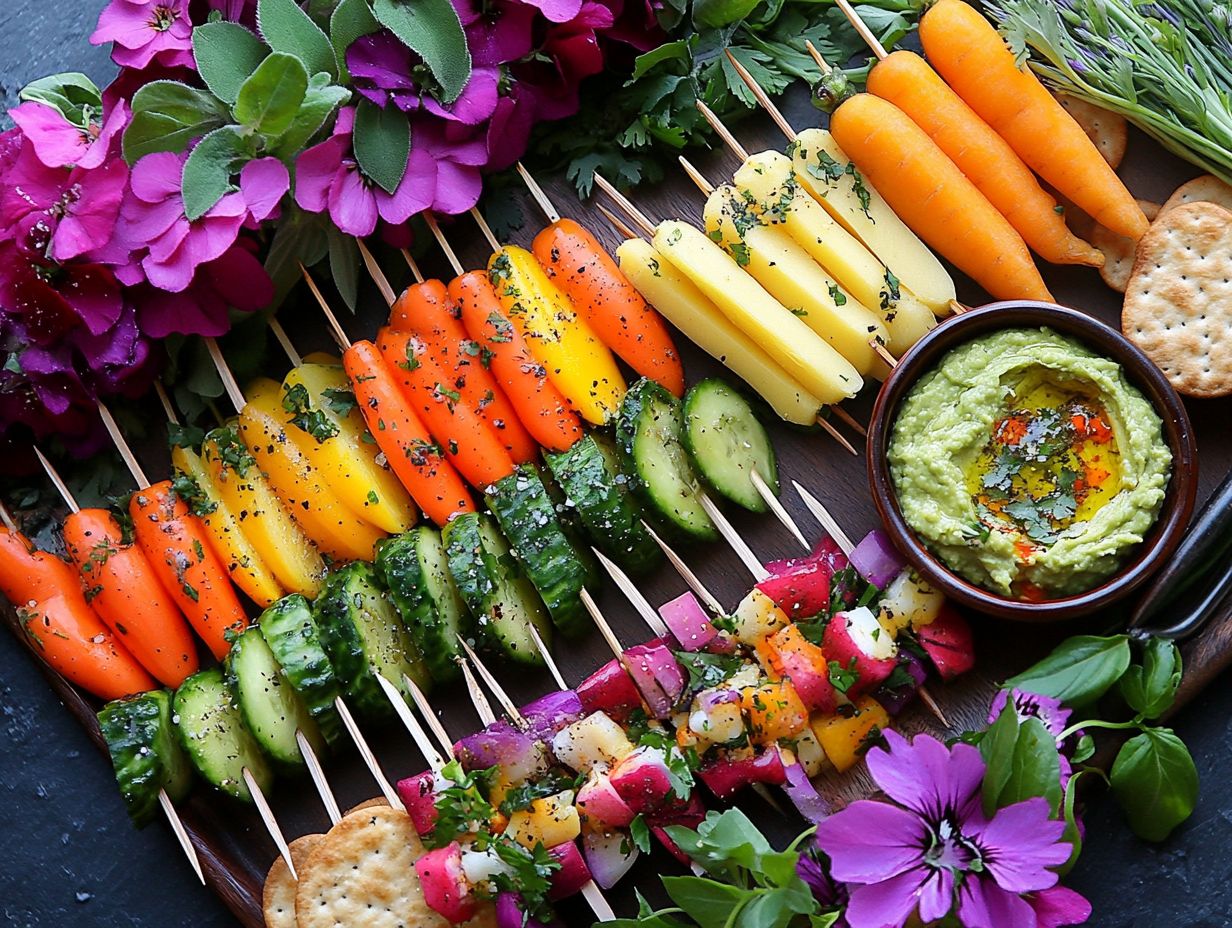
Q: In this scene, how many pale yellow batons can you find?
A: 5